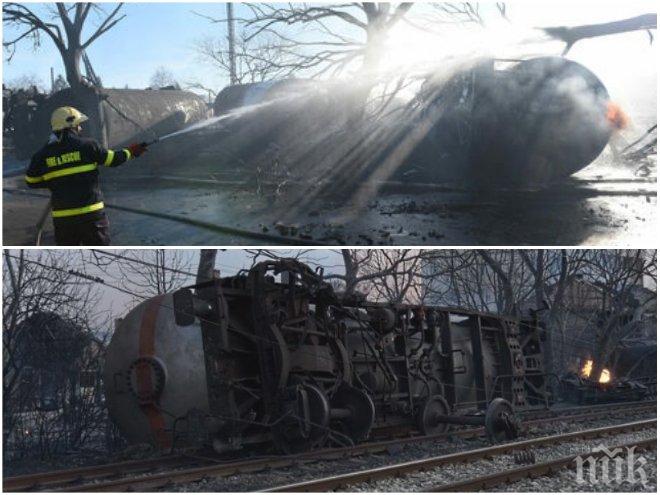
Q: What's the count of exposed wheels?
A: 4